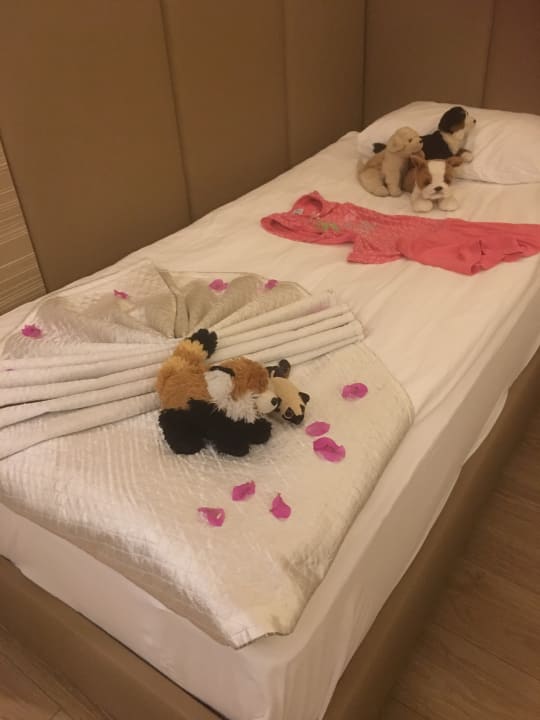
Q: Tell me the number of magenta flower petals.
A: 10